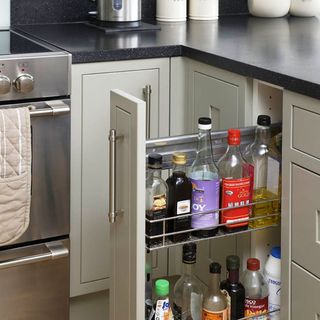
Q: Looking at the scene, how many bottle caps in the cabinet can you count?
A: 11